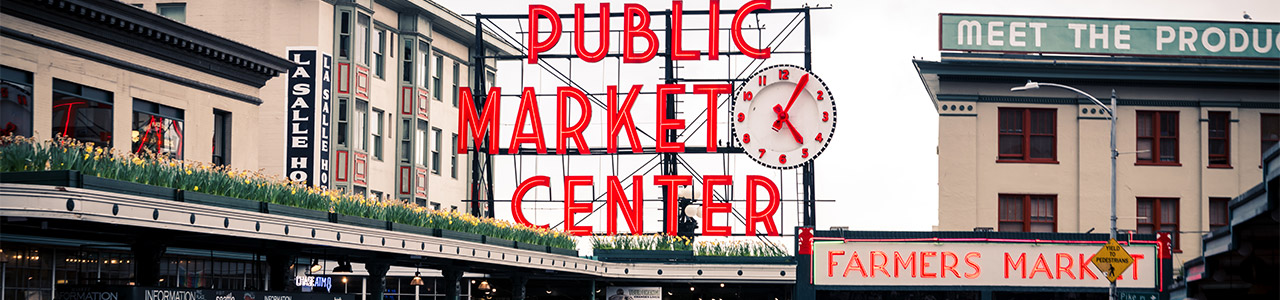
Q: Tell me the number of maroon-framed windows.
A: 7